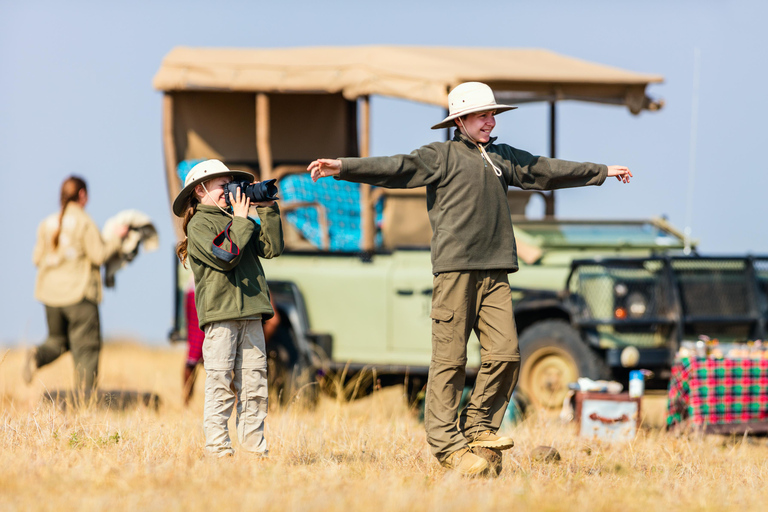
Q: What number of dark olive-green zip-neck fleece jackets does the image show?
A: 2